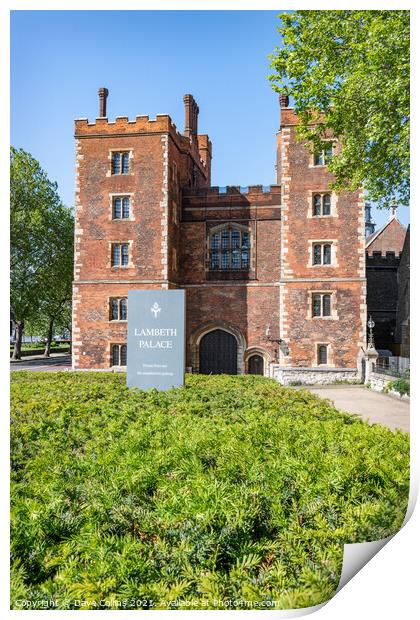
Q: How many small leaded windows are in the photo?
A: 10